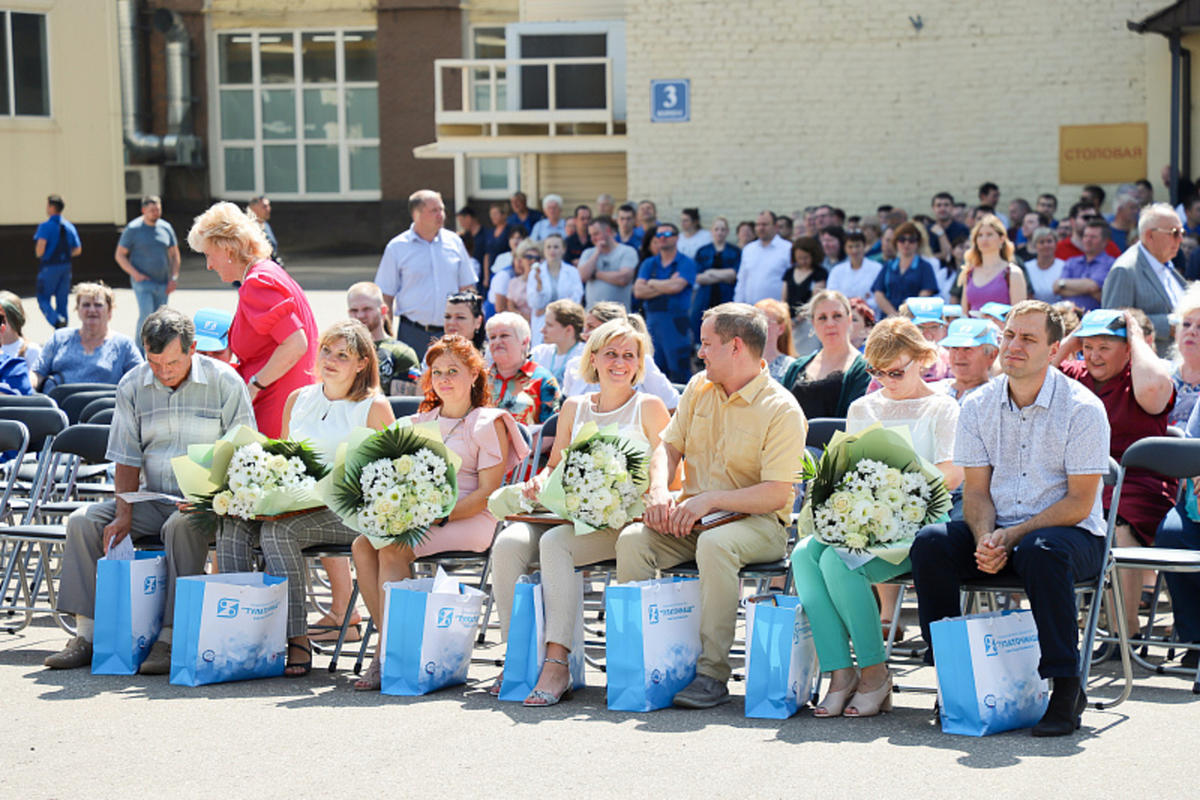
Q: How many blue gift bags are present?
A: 7